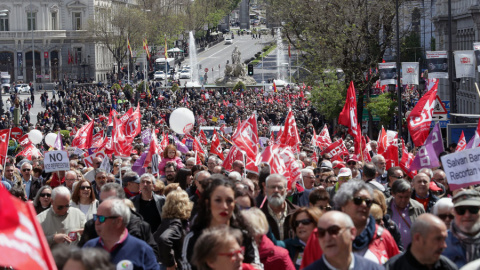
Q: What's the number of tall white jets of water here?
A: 2